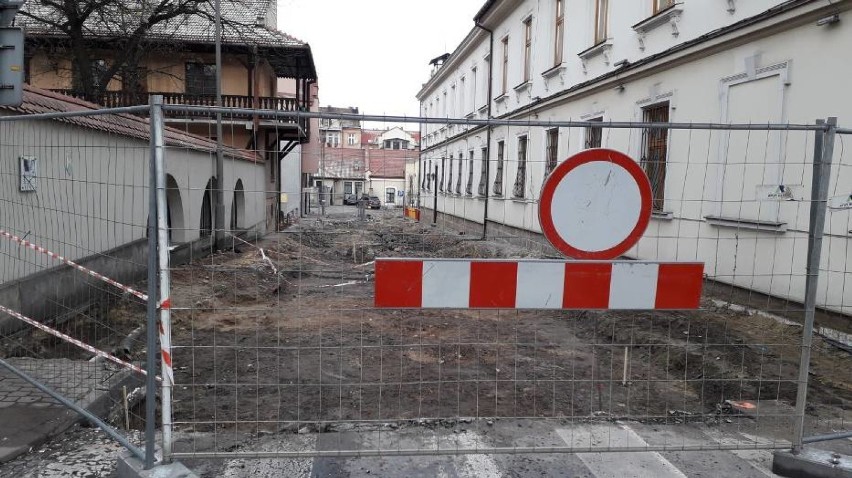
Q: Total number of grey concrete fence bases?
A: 2